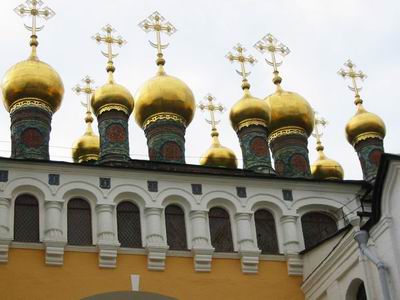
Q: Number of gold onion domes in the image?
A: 9